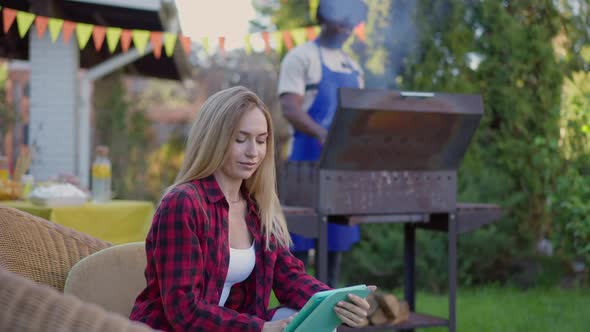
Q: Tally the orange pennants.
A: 12